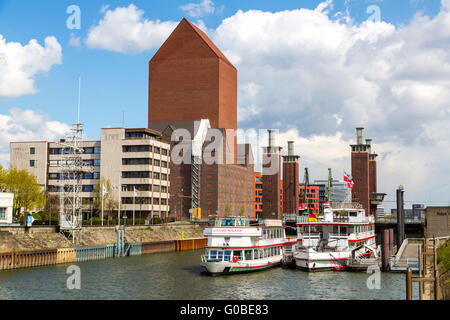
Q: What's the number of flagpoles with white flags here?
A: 2